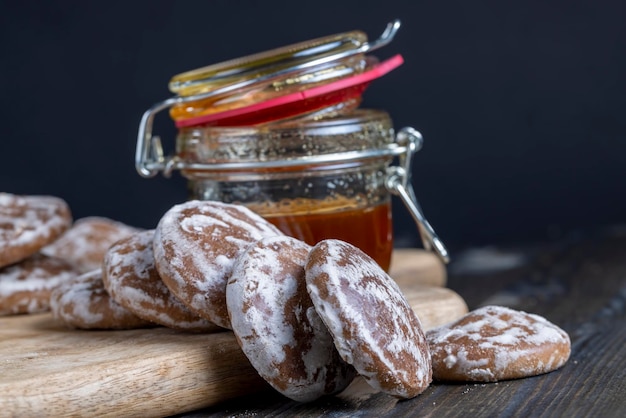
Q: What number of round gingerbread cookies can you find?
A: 9